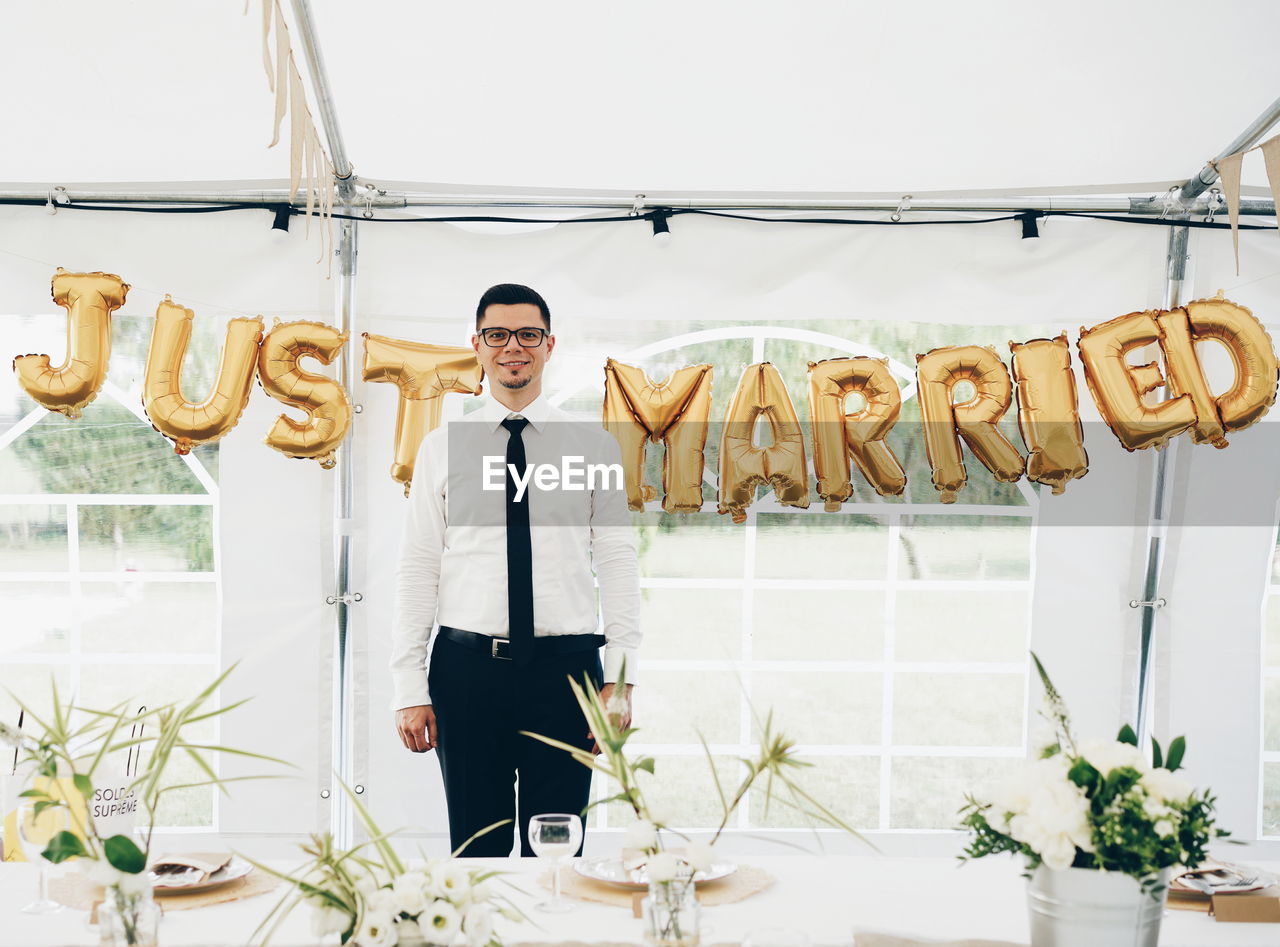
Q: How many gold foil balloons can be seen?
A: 11